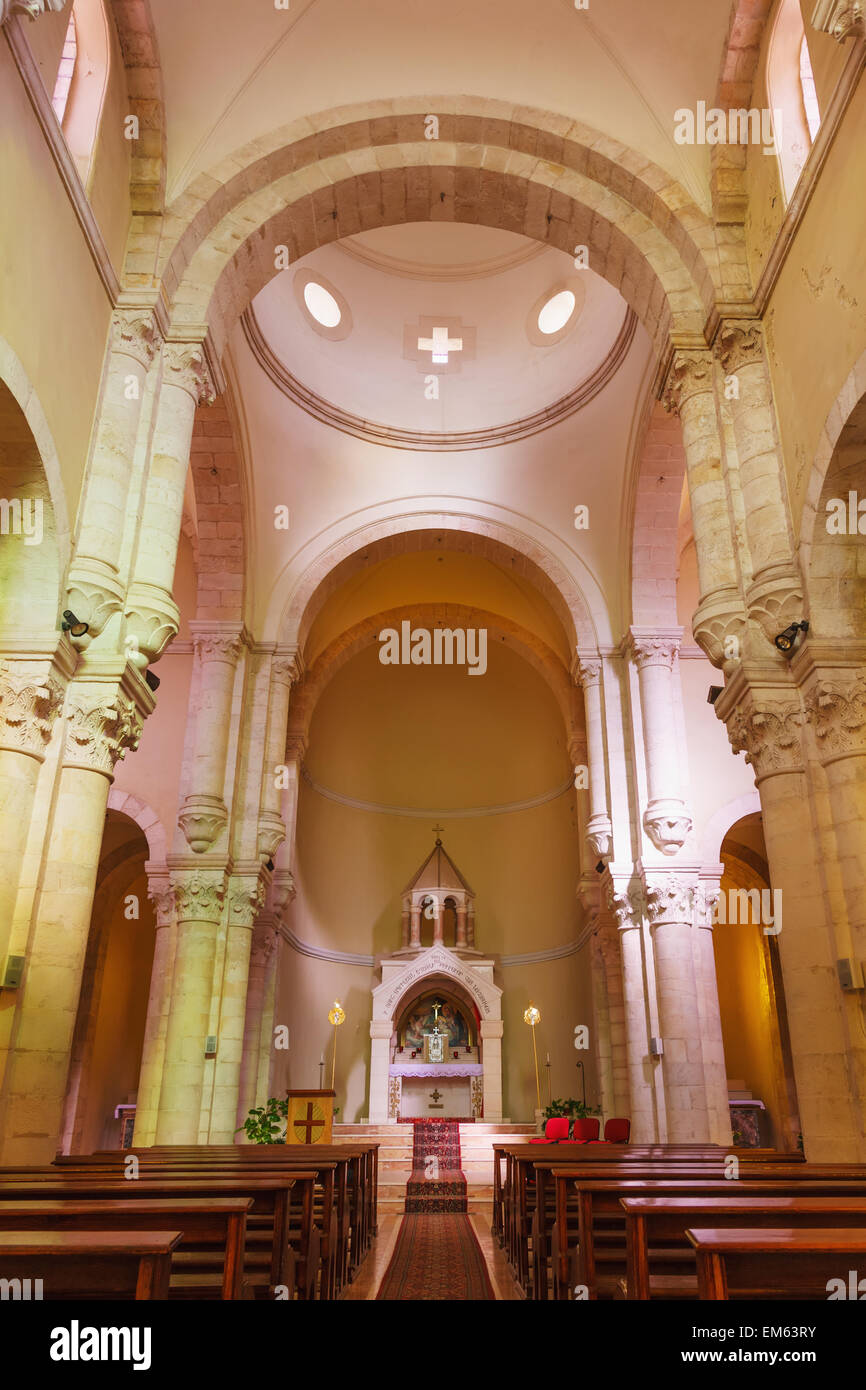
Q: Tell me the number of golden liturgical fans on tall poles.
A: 2